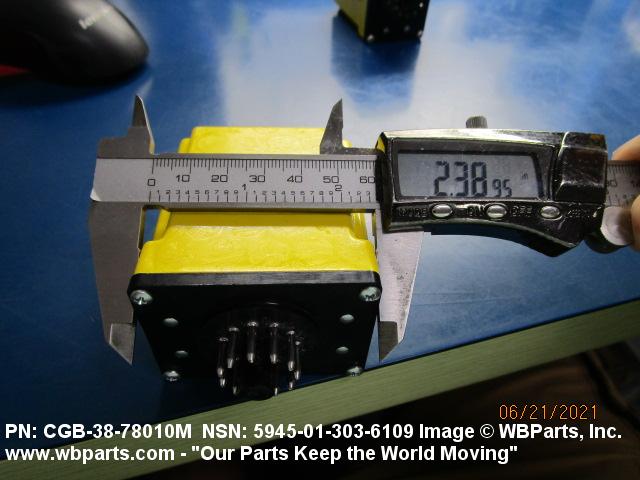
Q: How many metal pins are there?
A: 10